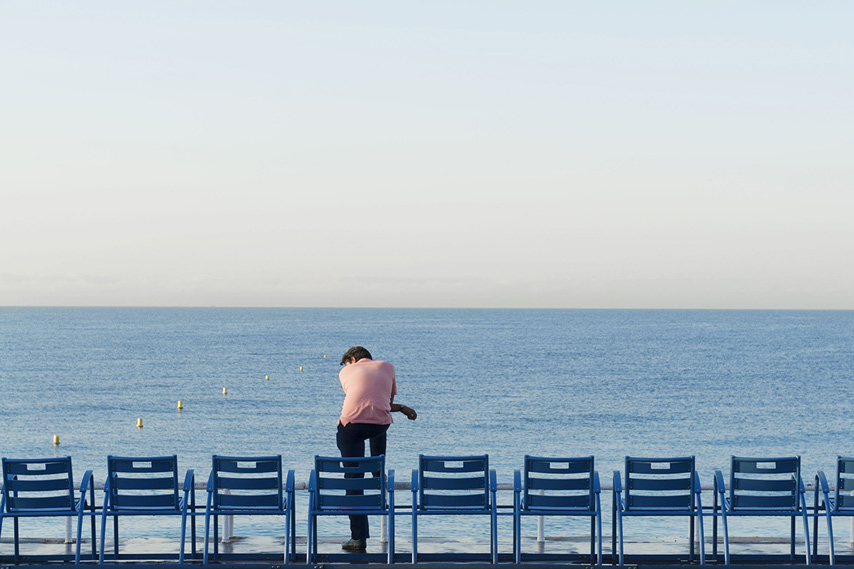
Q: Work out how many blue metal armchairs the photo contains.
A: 9